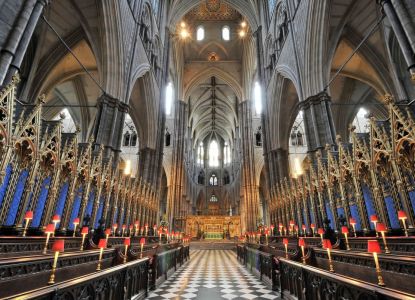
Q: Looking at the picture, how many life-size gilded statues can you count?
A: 0